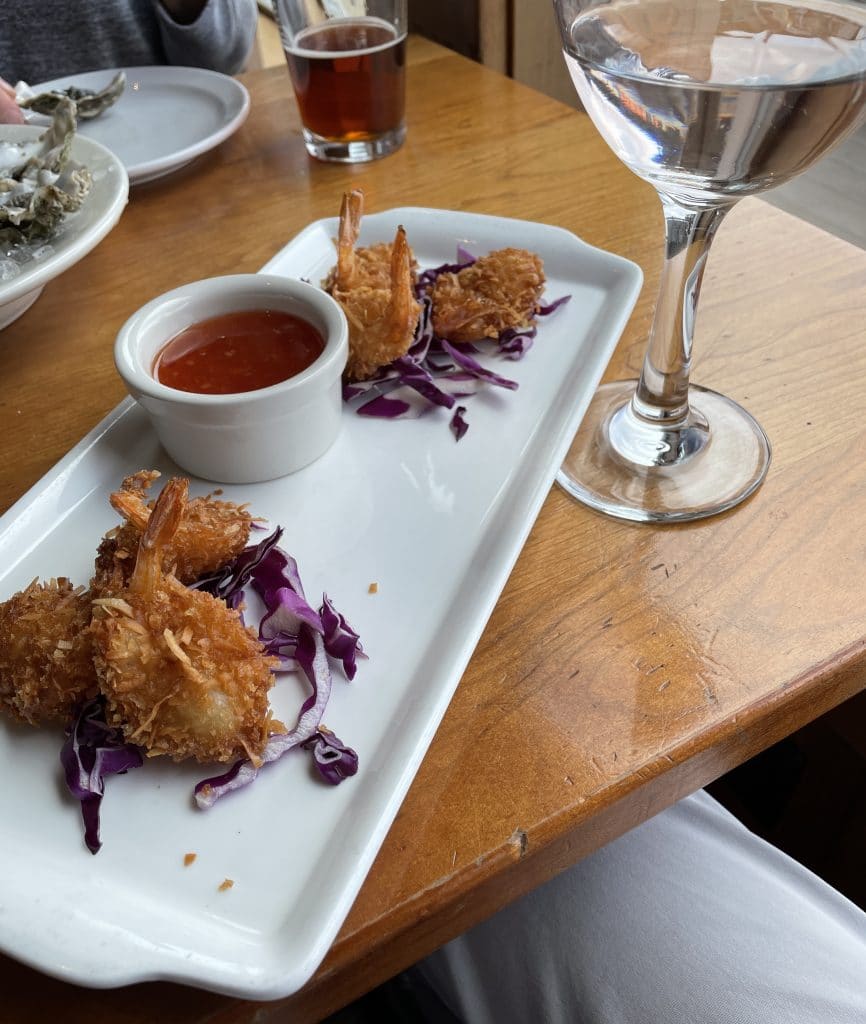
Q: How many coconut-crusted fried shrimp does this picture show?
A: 6